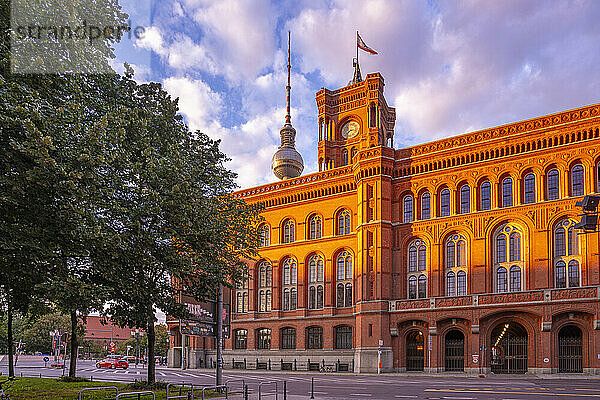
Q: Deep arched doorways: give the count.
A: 4